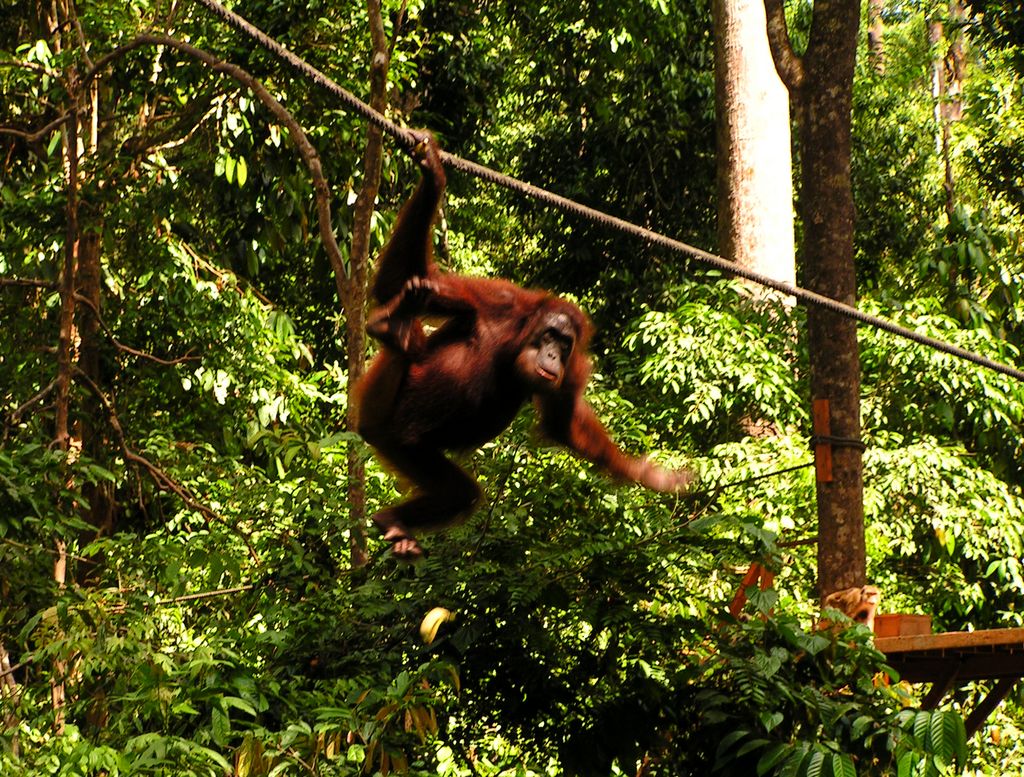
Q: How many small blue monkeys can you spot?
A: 0